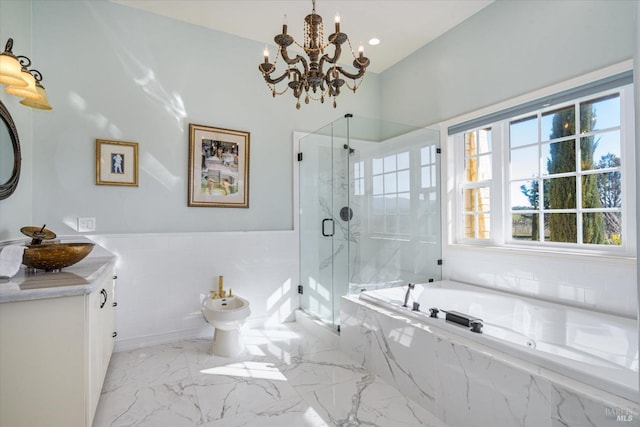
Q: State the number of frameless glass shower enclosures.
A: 1